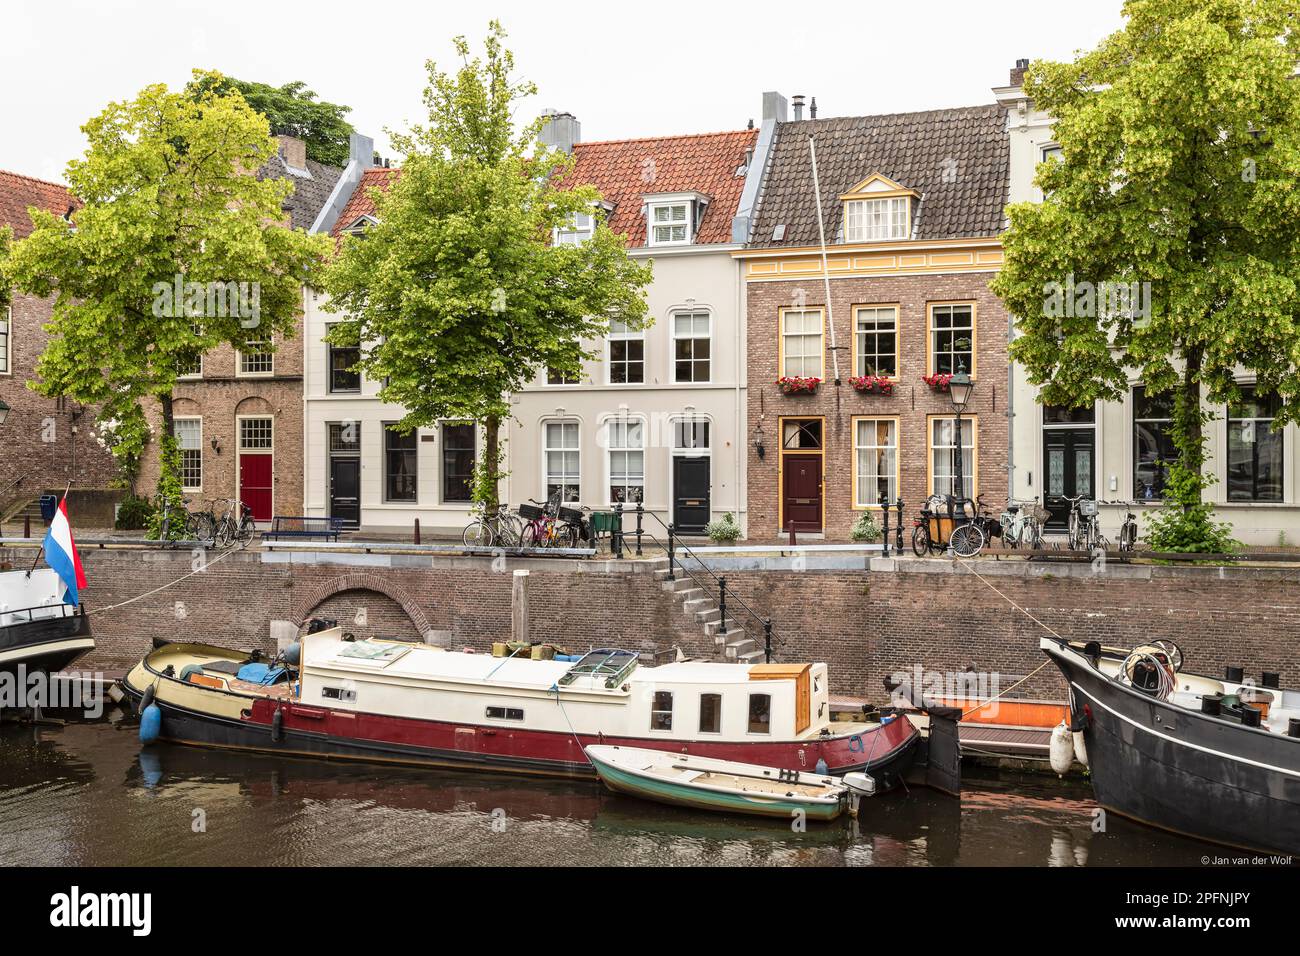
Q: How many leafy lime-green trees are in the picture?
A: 3